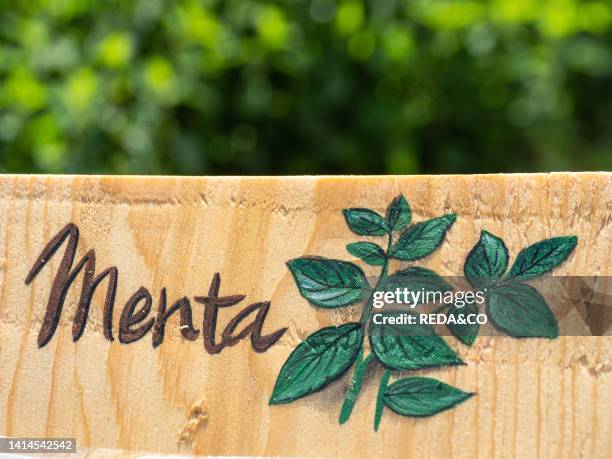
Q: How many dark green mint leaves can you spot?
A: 13